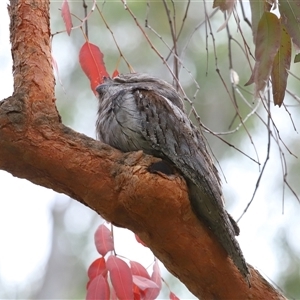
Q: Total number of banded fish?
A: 0